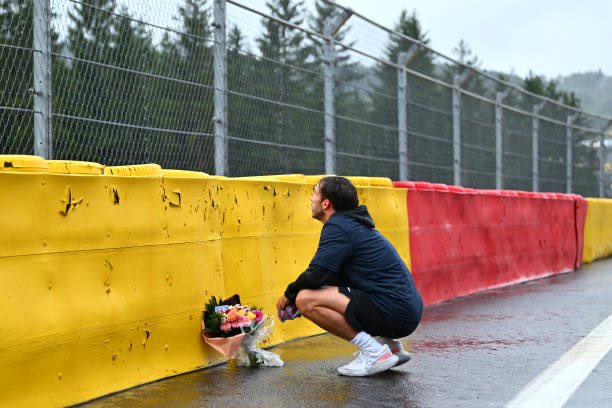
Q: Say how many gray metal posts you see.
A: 9